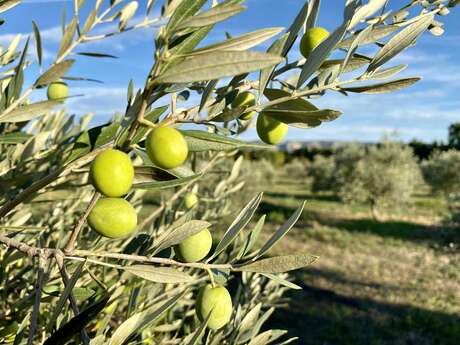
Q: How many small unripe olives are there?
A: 10